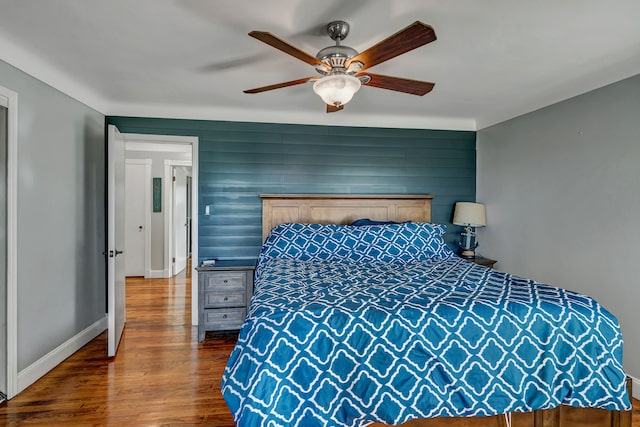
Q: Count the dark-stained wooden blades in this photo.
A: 5